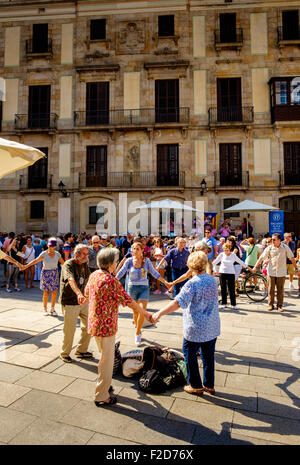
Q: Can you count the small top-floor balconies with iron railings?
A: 3